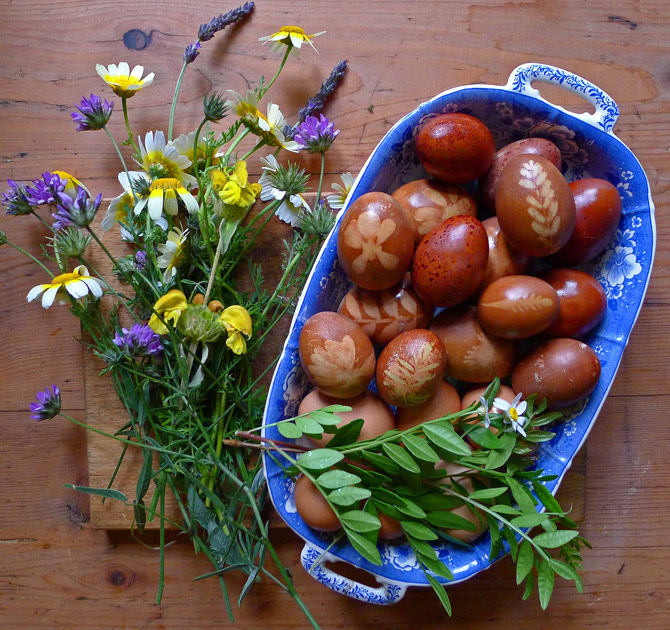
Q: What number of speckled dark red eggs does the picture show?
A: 2